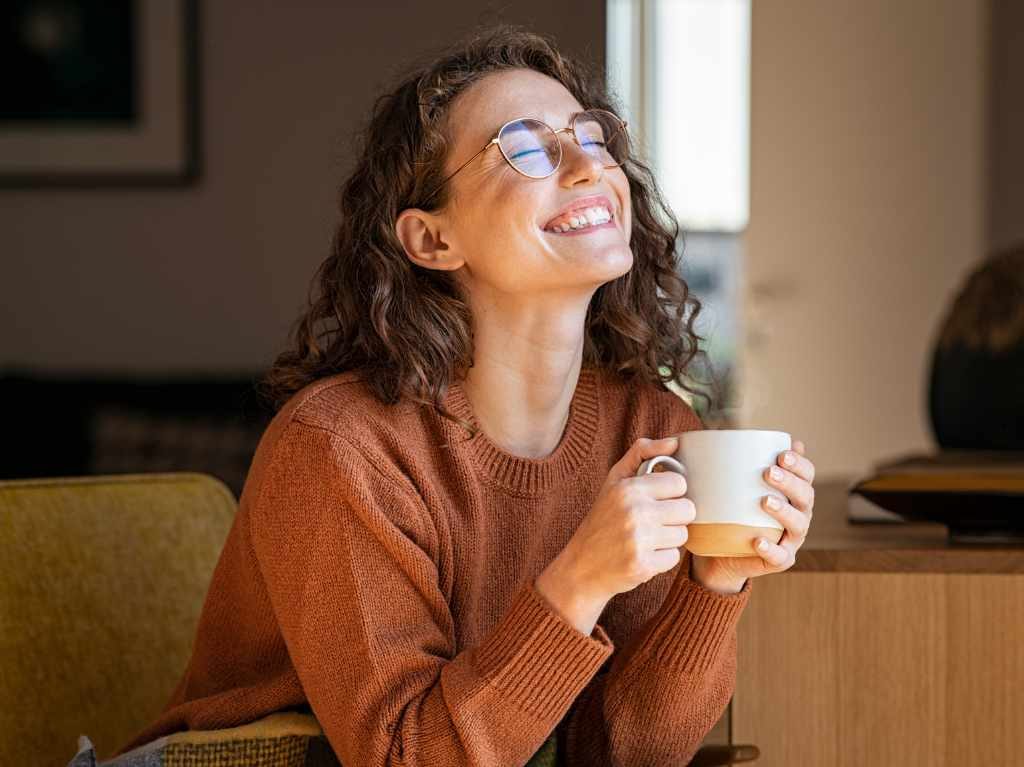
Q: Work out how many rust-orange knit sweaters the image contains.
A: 1